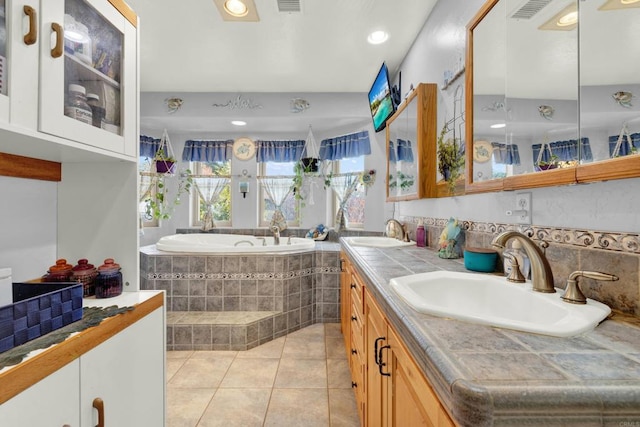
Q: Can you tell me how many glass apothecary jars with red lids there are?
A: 3